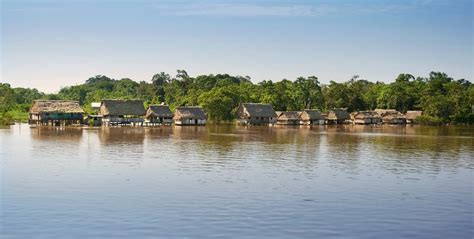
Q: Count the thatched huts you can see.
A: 11